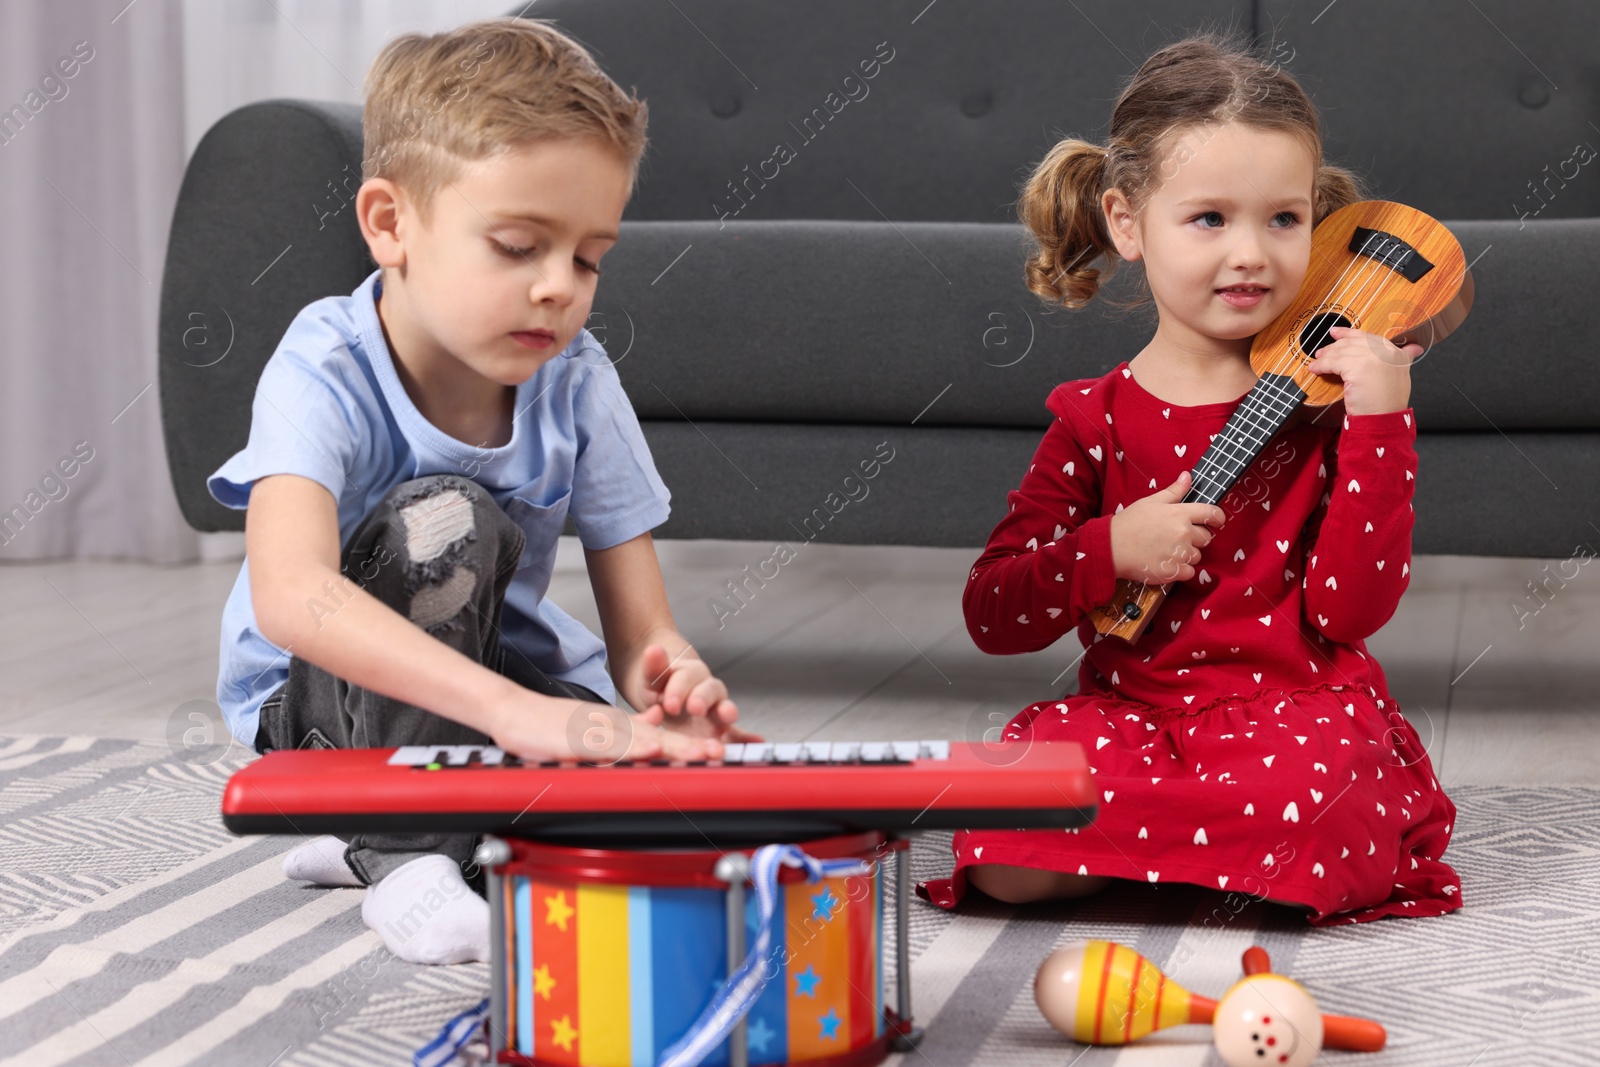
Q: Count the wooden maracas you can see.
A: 2